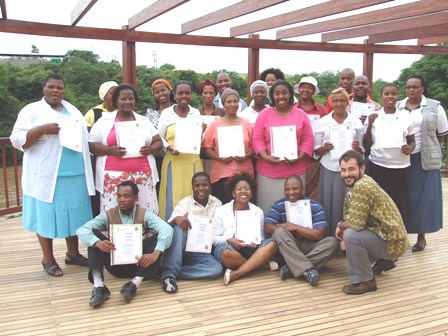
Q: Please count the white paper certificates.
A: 14